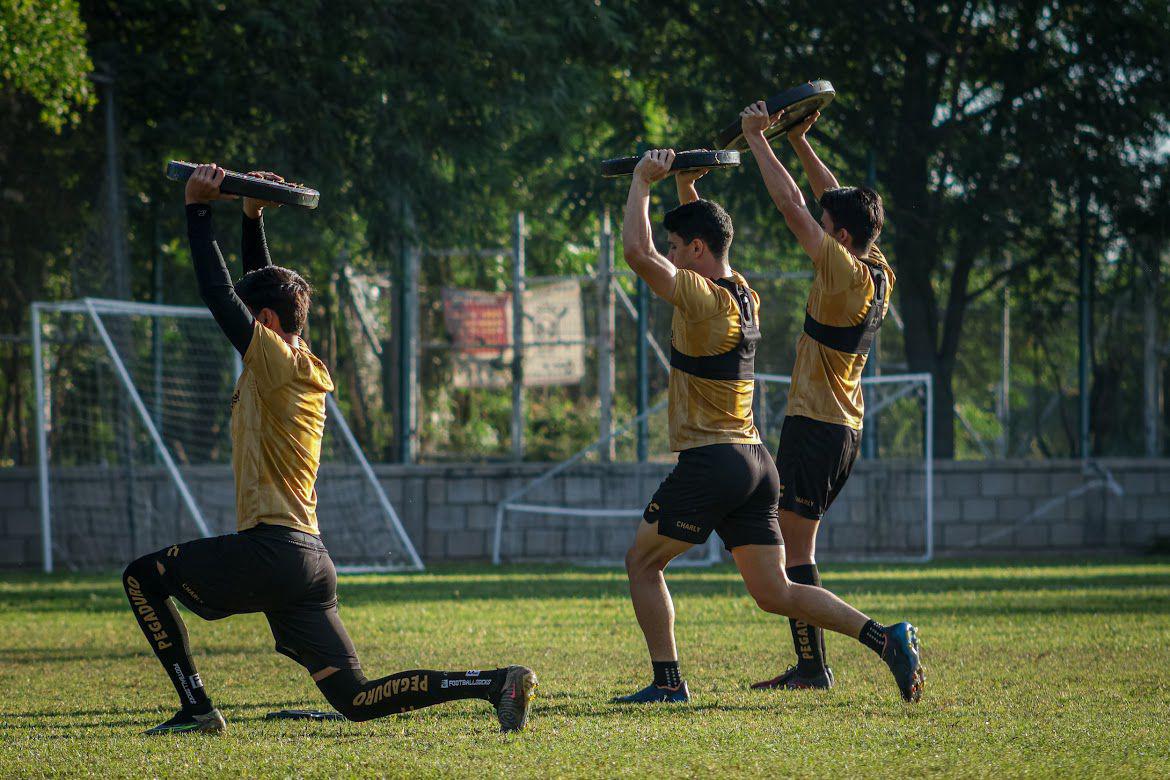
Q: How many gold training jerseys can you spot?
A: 3